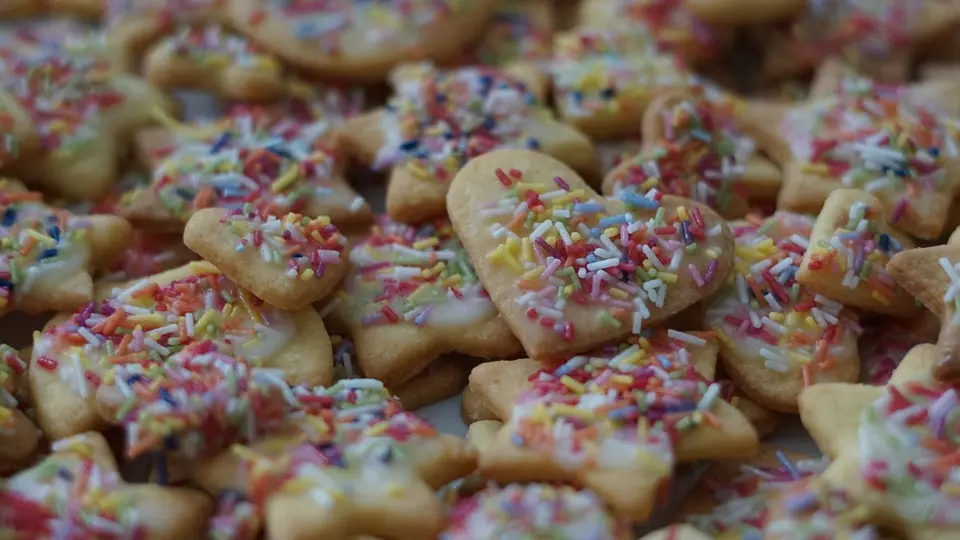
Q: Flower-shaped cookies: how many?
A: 0